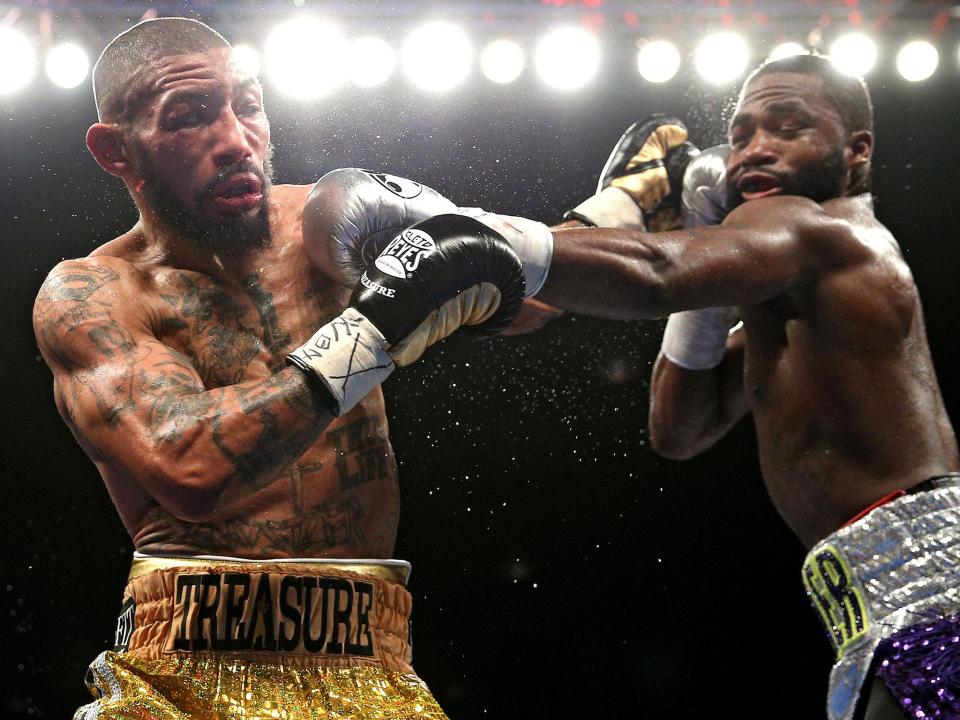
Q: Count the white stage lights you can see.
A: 13